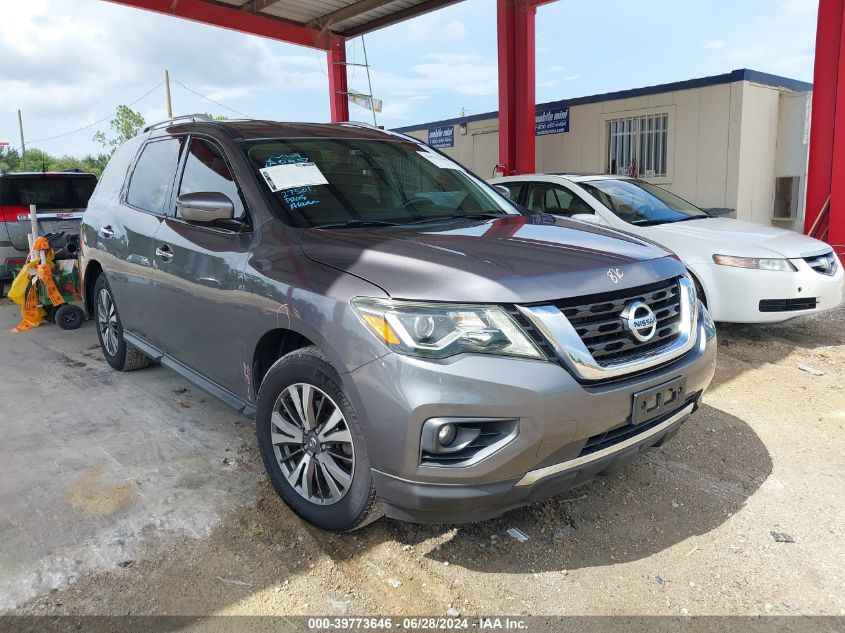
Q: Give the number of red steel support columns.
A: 3